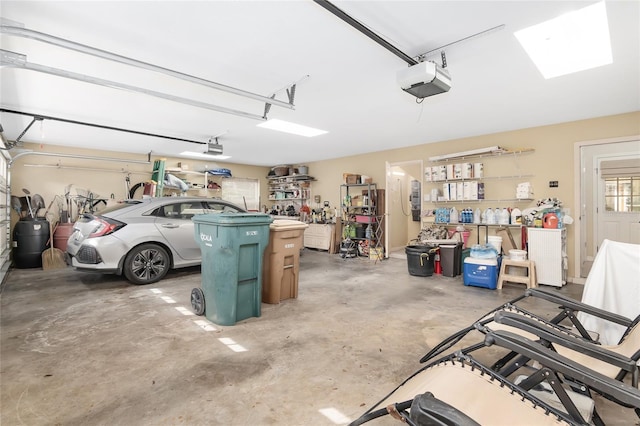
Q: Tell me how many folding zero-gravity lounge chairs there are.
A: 2